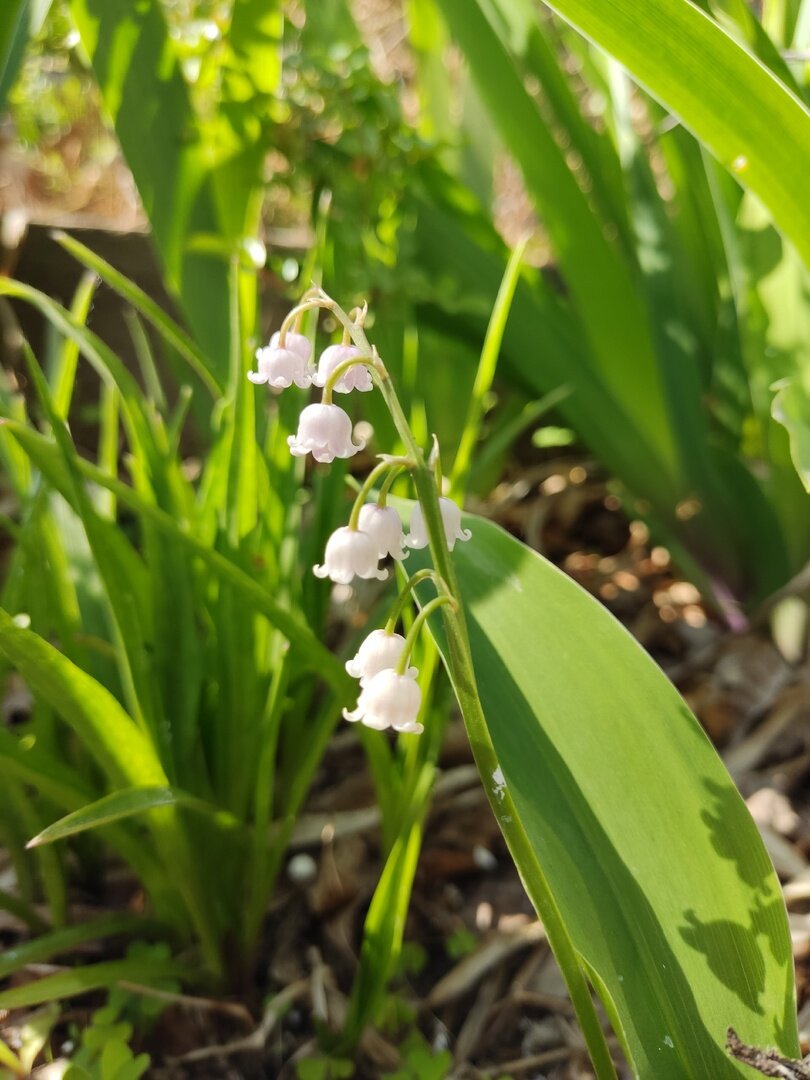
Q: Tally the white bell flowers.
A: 9